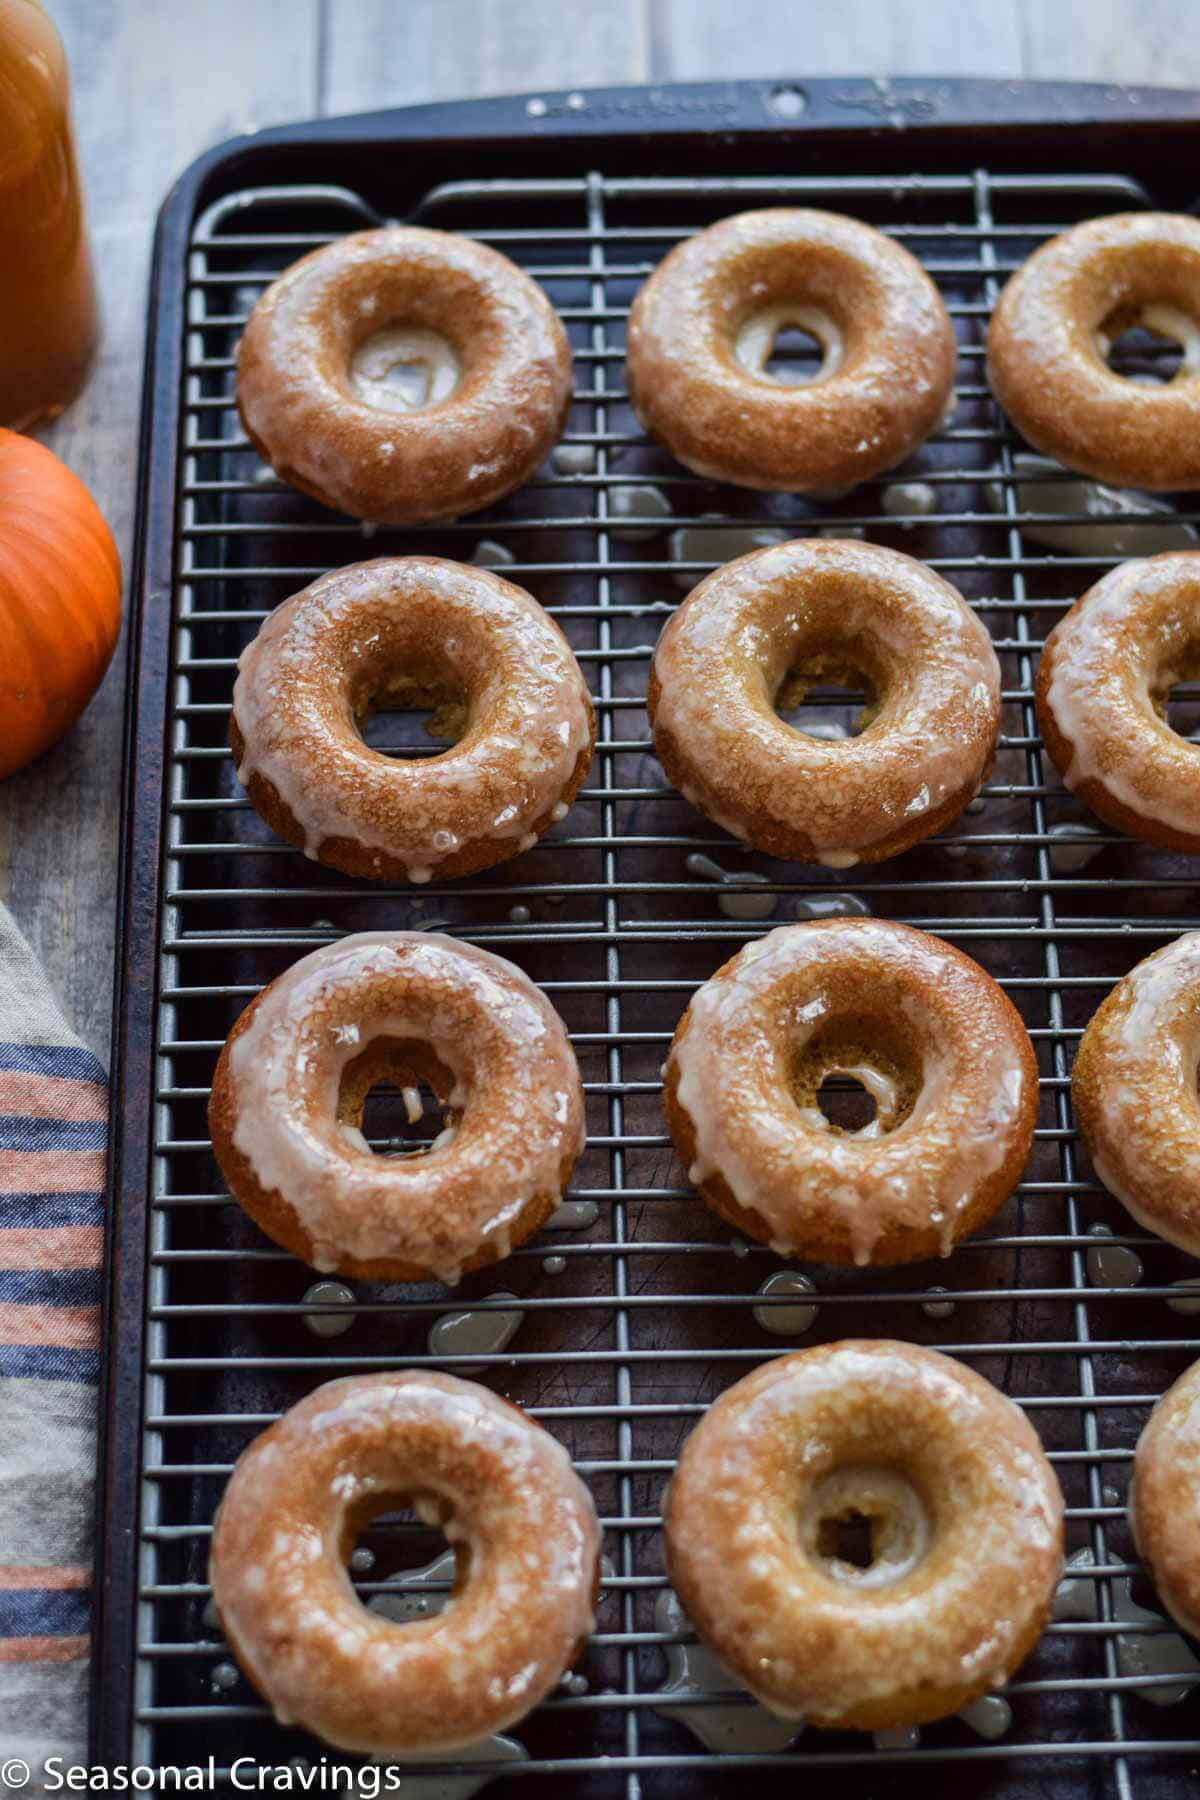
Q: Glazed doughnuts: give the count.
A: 12